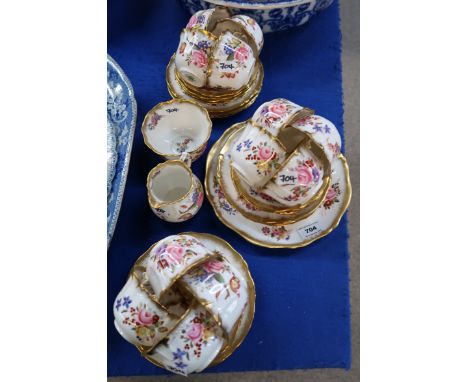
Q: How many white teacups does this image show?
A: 12